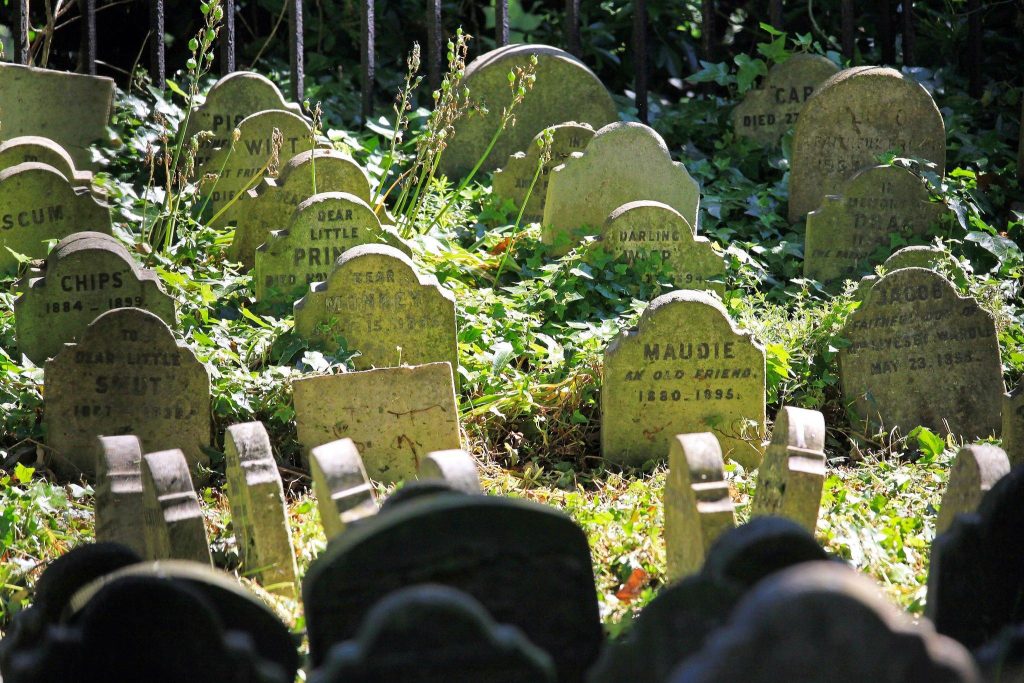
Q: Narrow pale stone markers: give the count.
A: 8